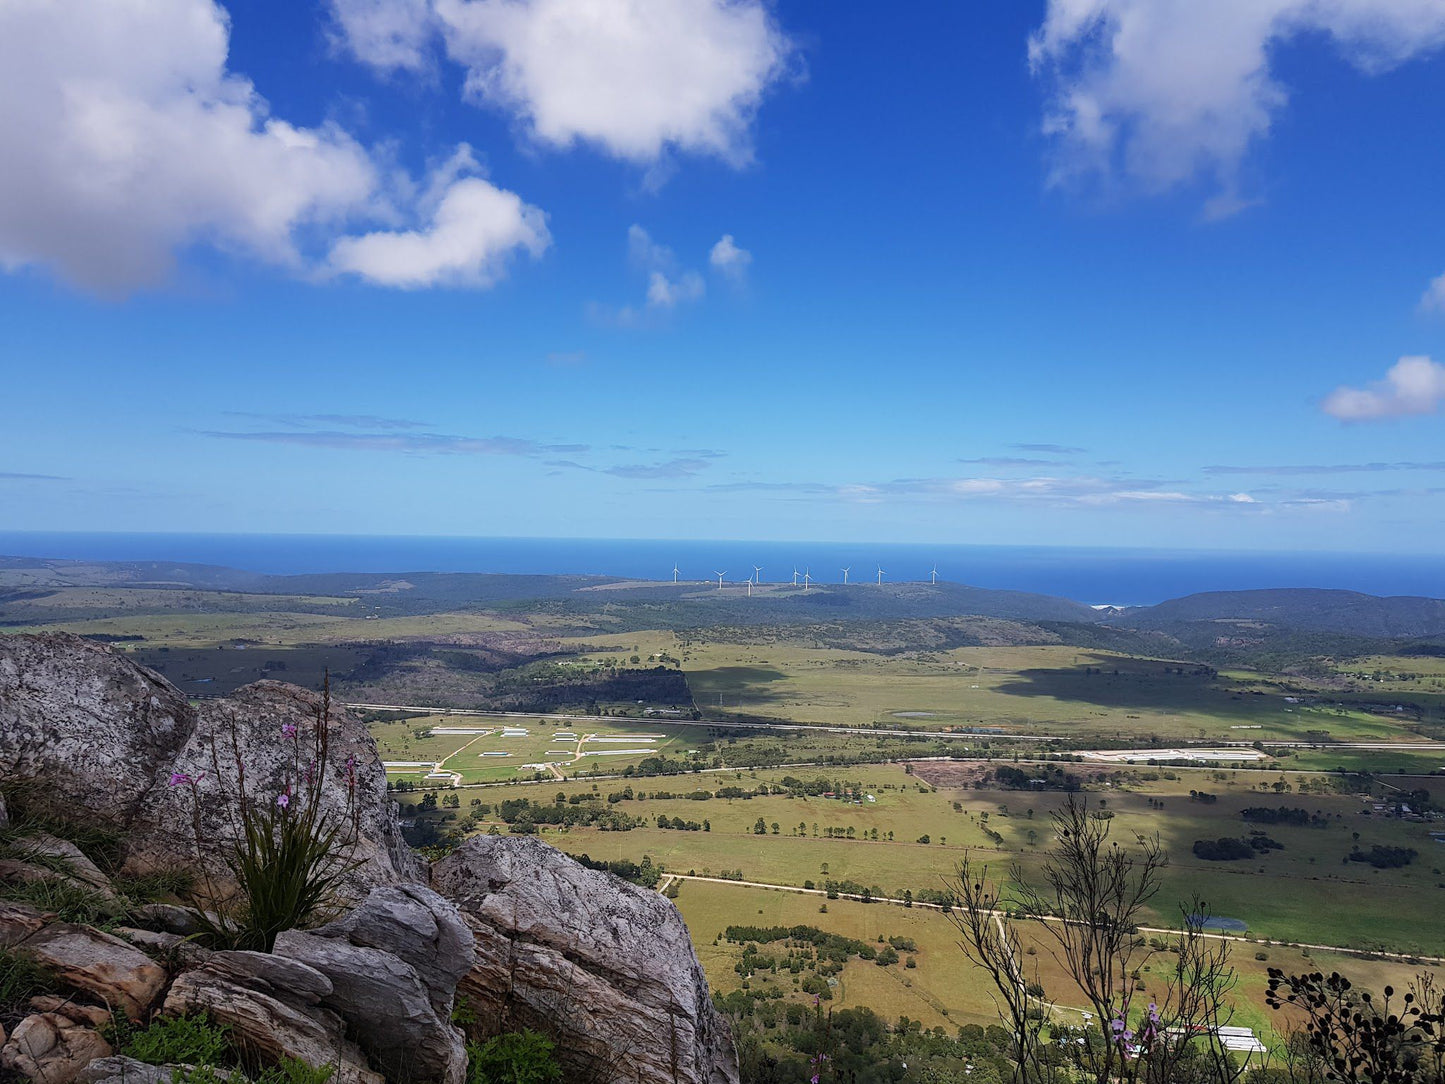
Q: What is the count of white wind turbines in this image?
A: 9